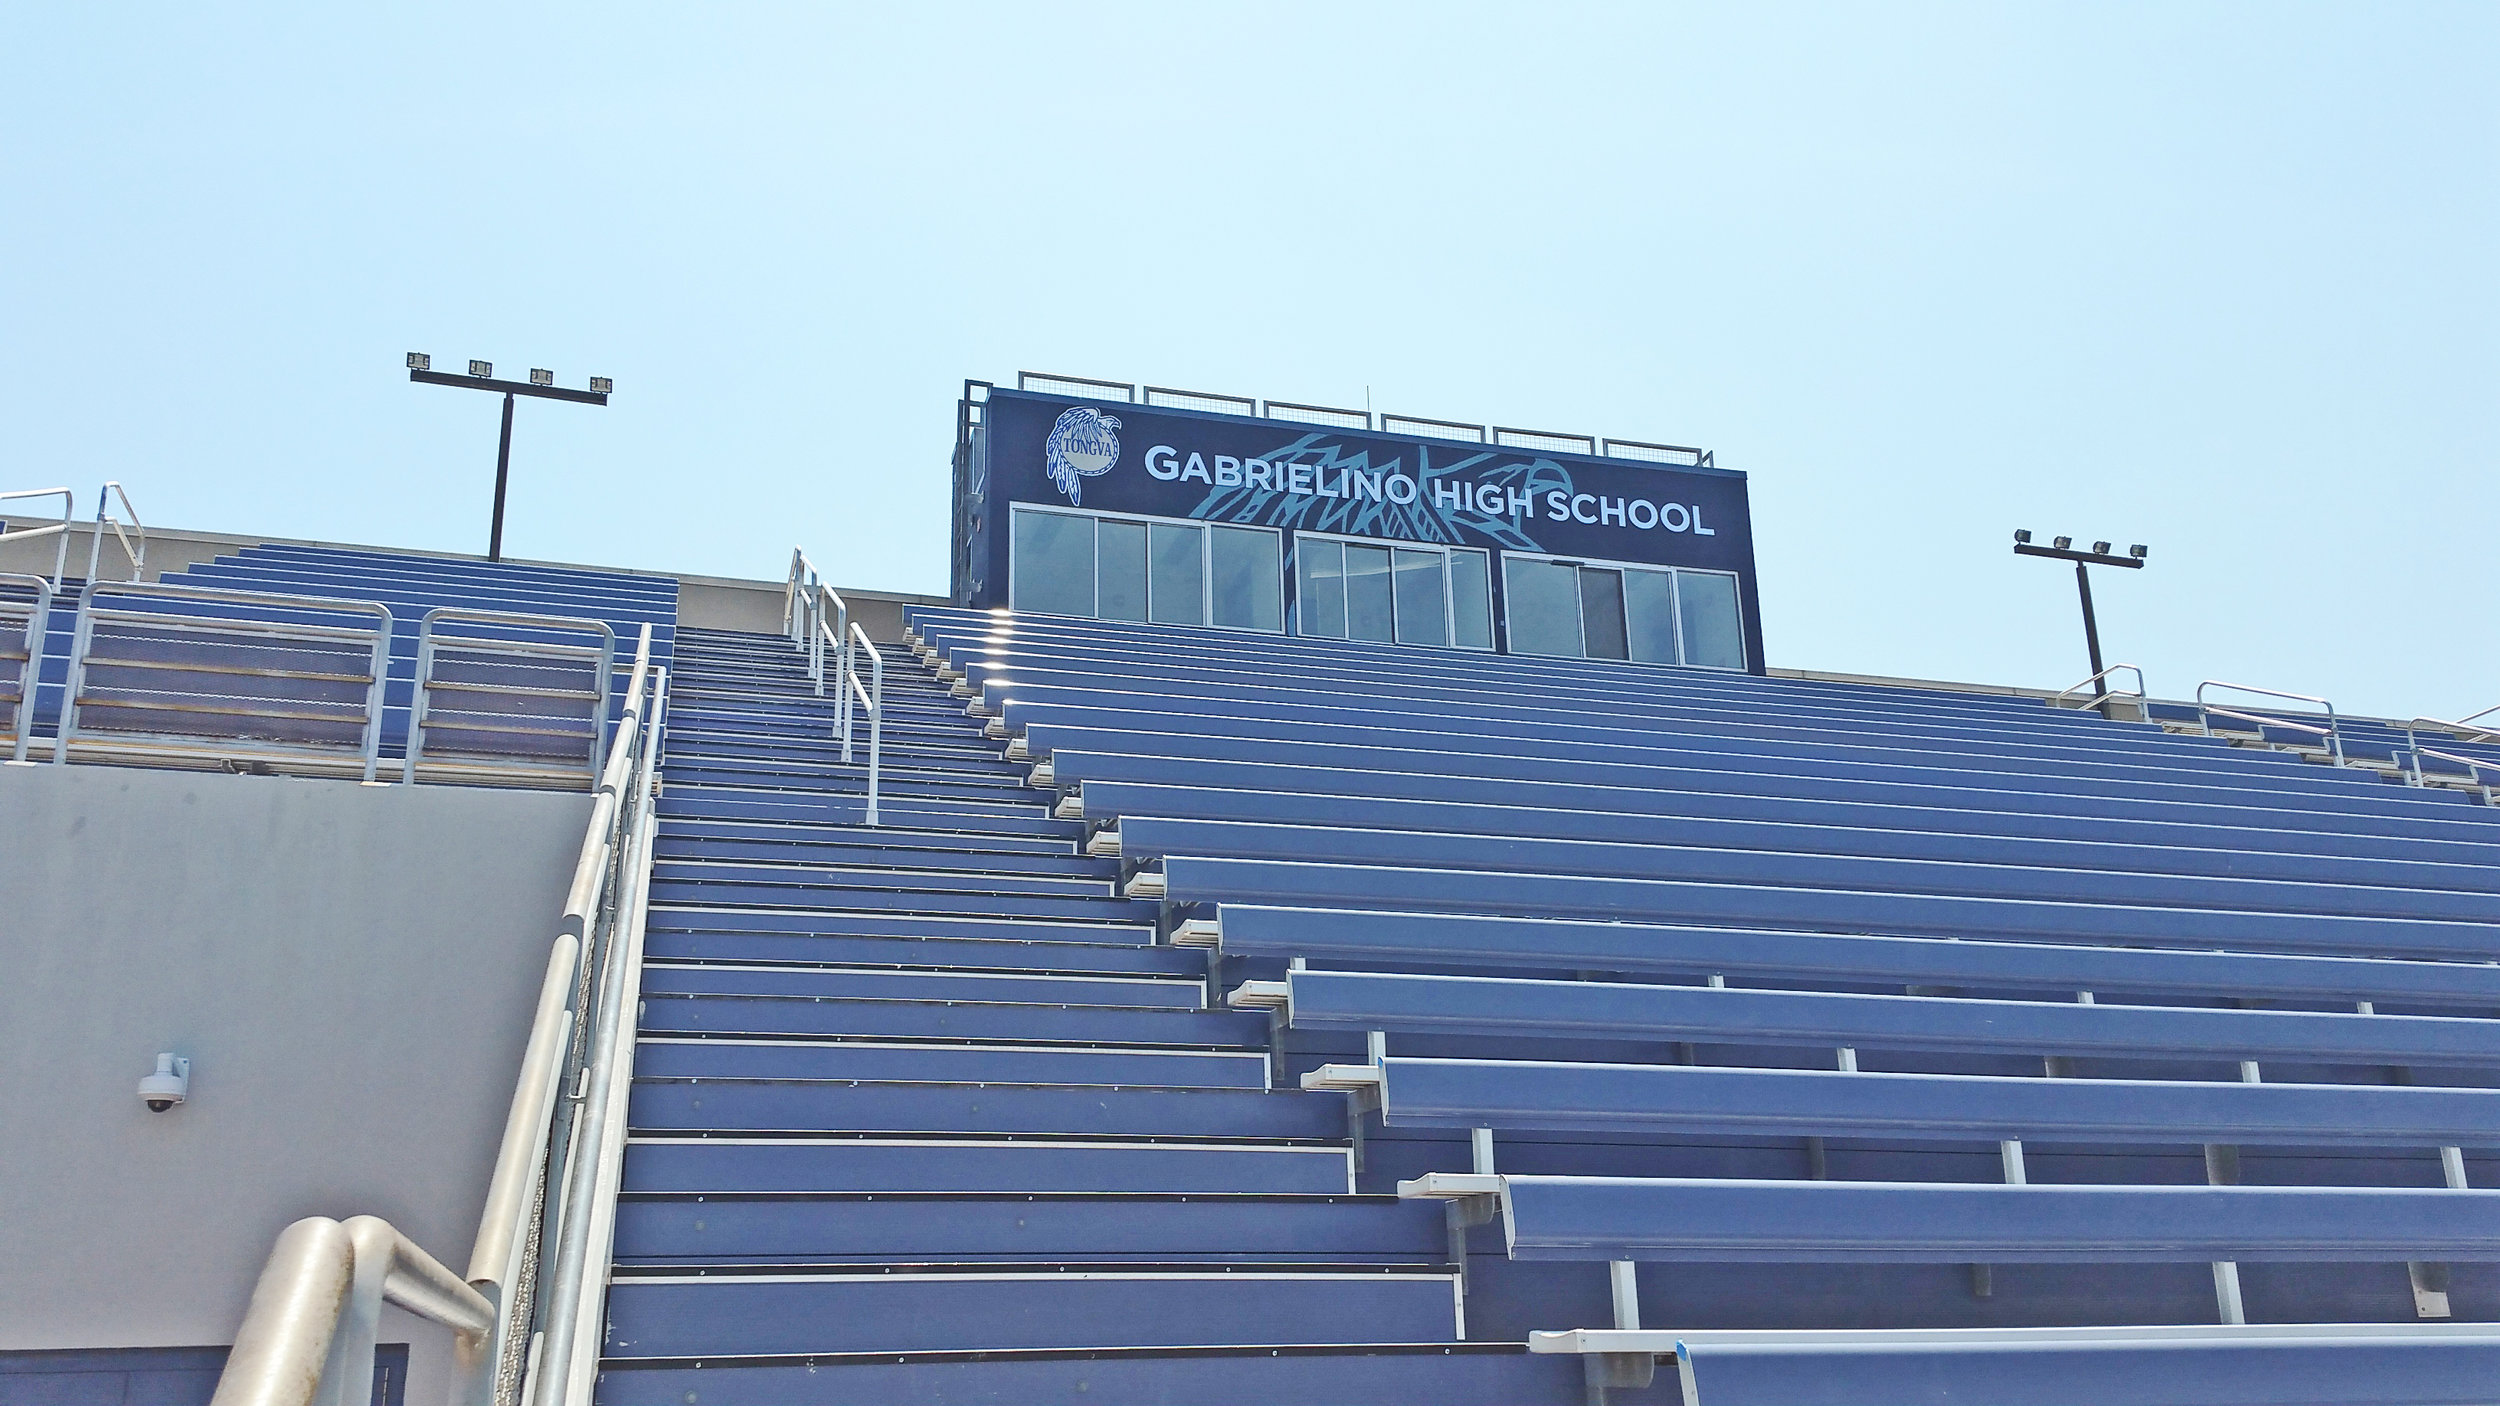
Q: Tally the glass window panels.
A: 12